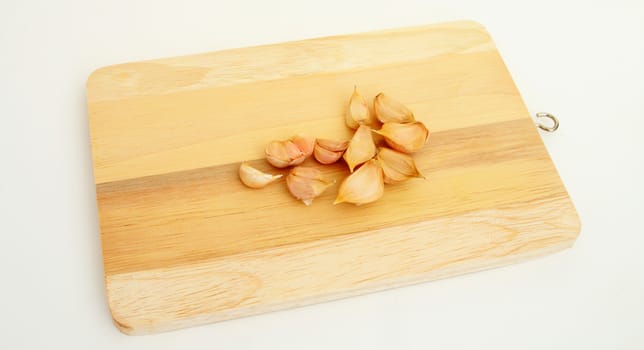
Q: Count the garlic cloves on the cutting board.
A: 10